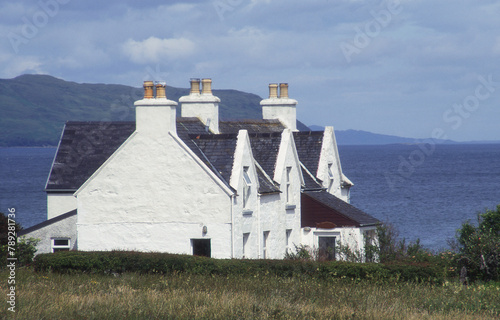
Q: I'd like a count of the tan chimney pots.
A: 6